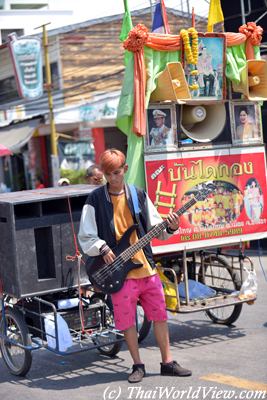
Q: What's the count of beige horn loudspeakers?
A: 3